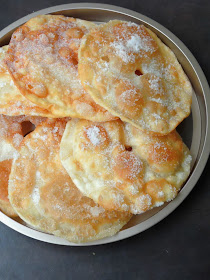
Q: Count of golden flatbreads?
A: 6